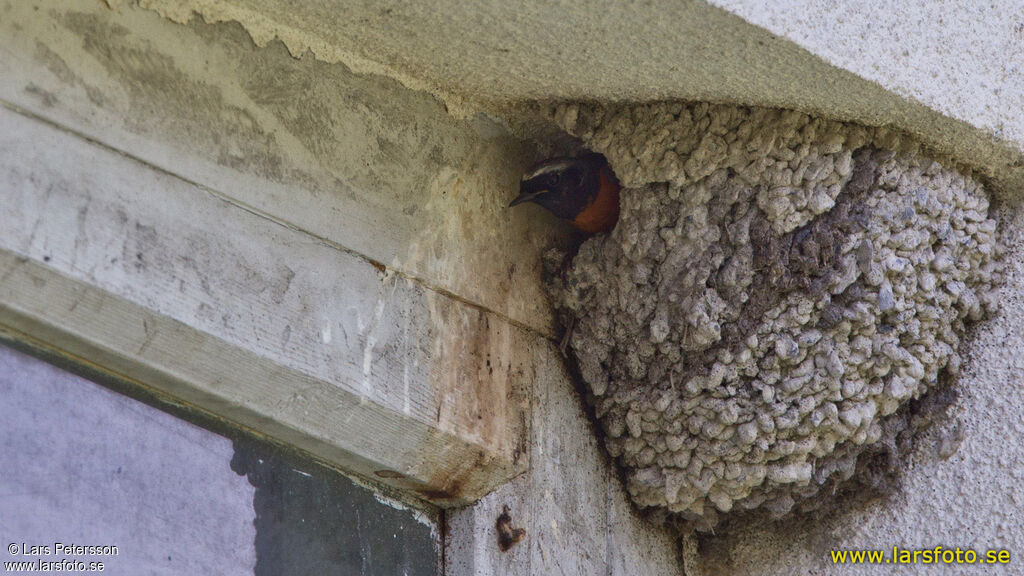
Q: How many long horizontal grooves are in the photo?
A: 1